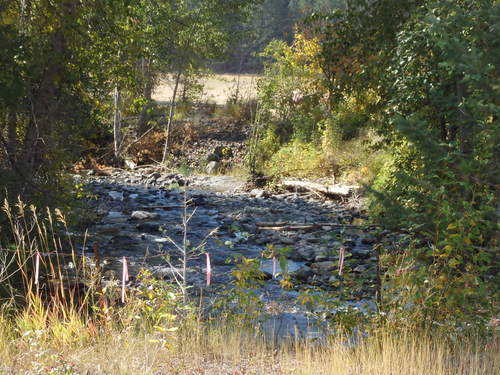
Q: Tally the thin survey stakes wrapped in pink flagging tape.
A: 5